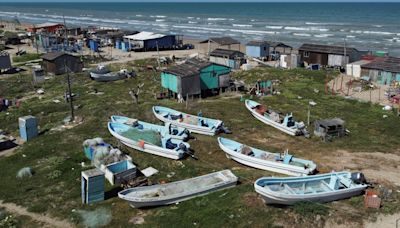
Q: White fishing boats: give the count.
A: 7